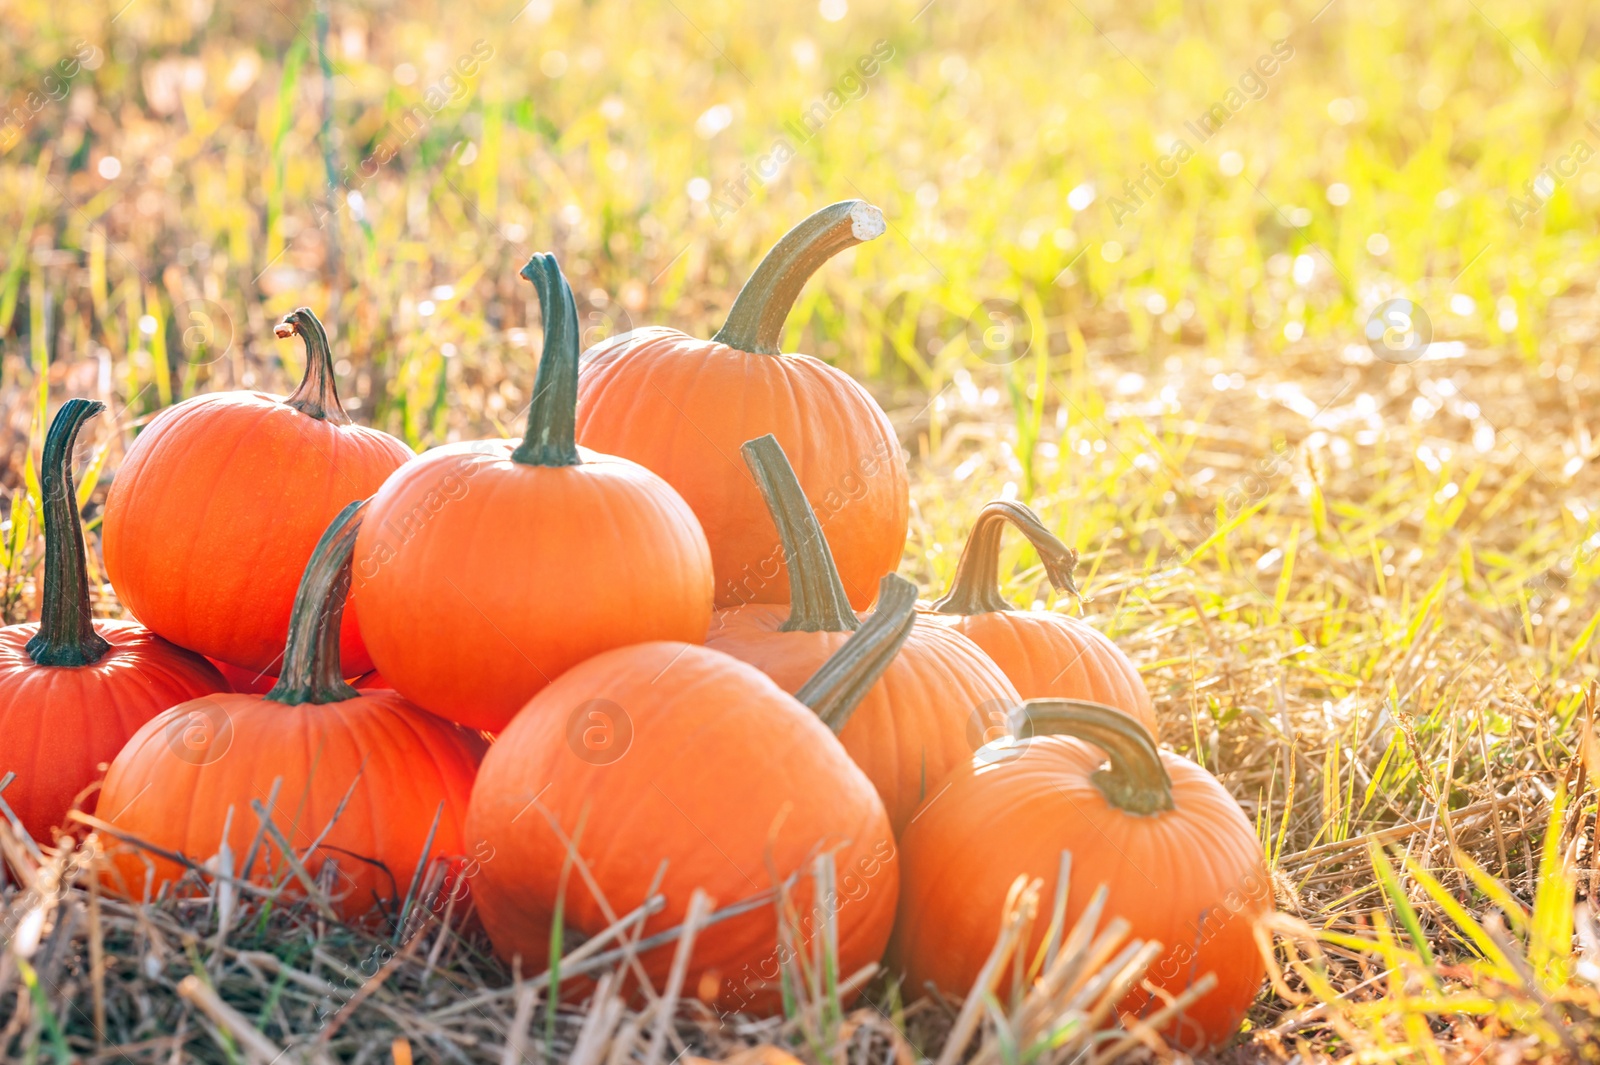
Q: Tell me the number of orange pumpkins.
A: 9